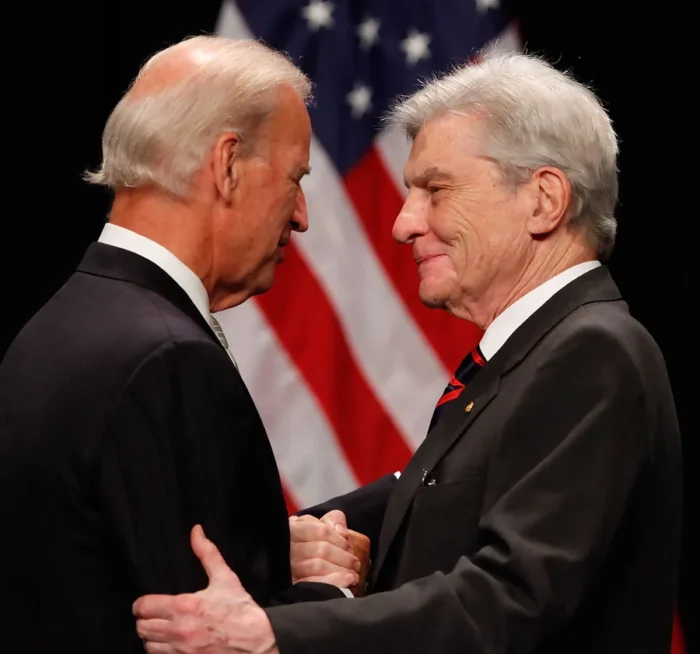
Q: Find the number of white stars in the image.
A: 5